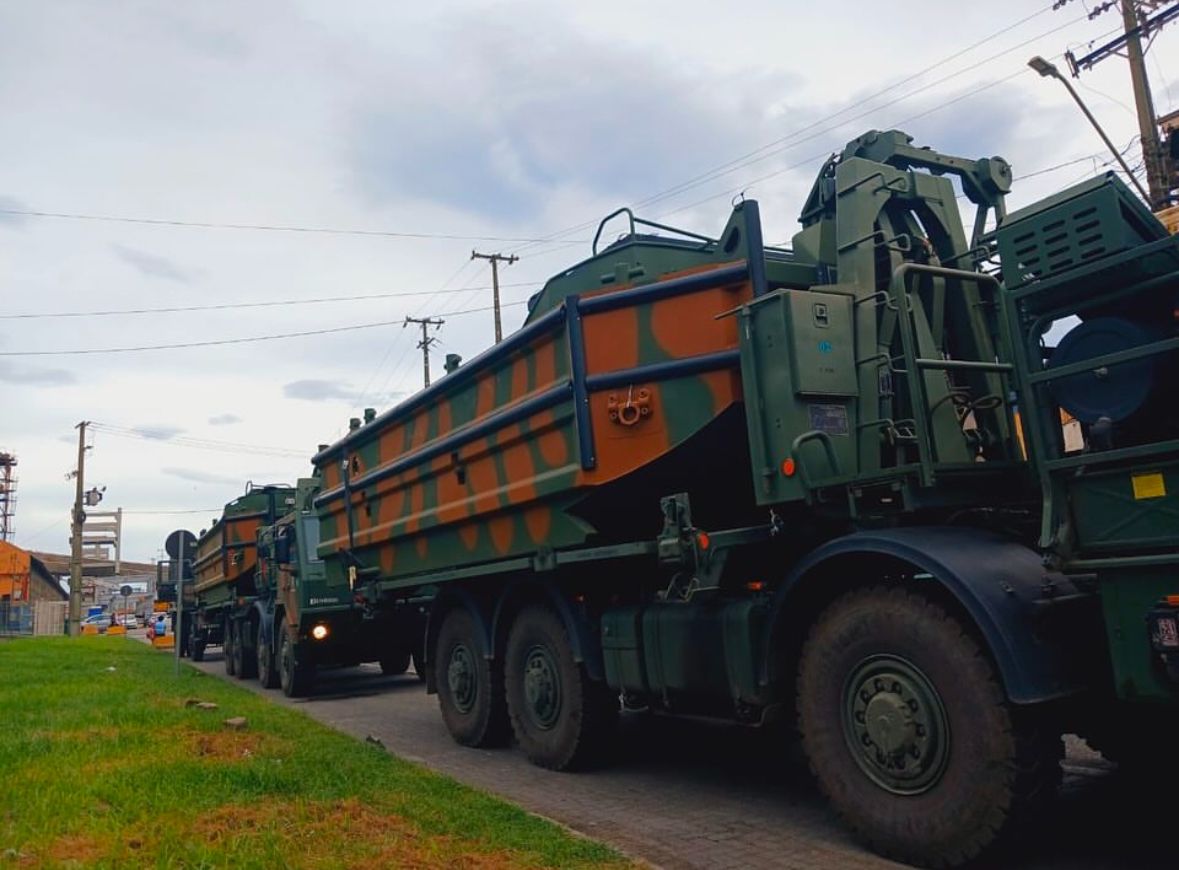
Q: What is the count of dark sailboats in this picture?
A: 0